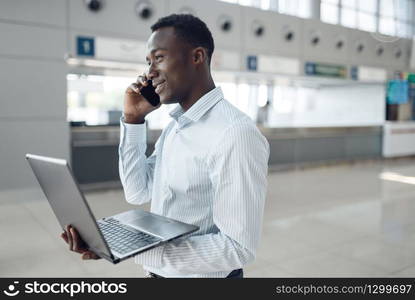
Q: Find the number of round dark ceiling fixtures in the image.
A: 10